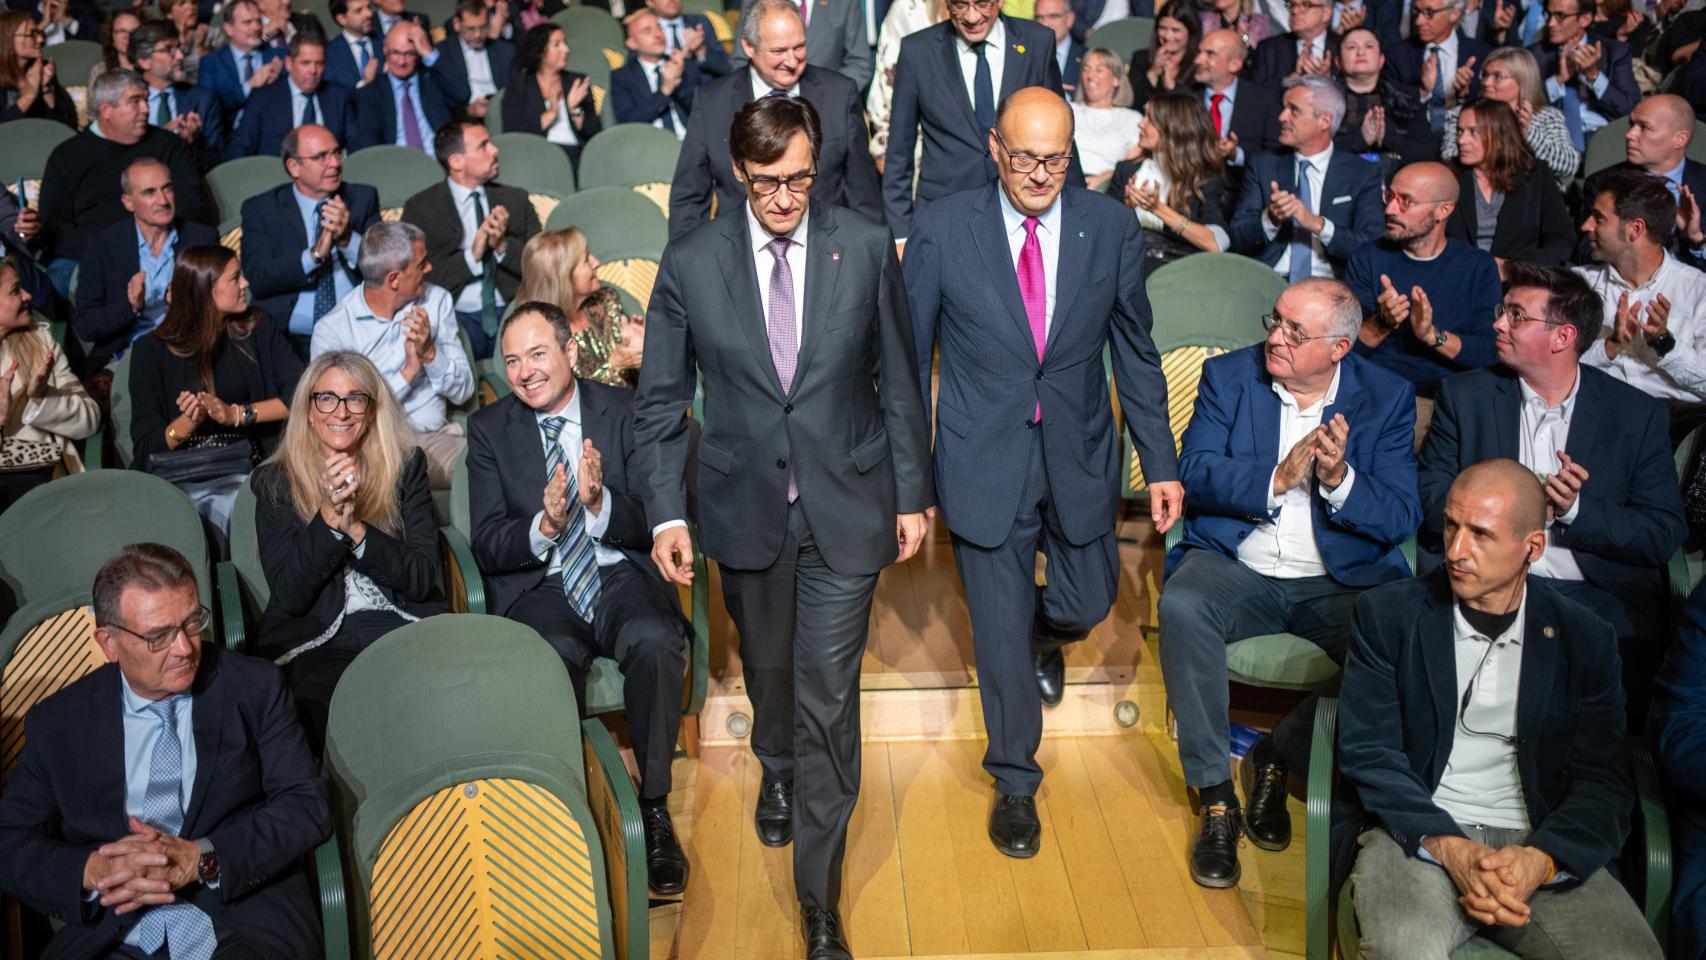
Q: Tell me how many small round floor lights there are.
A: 2